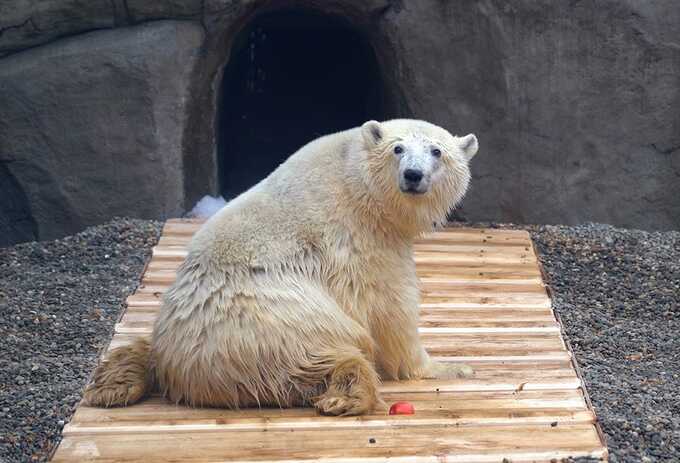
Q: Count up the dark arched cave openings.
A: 1